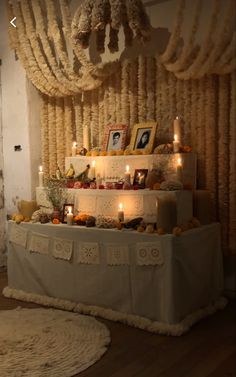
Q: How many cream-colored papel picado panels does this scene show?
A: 6